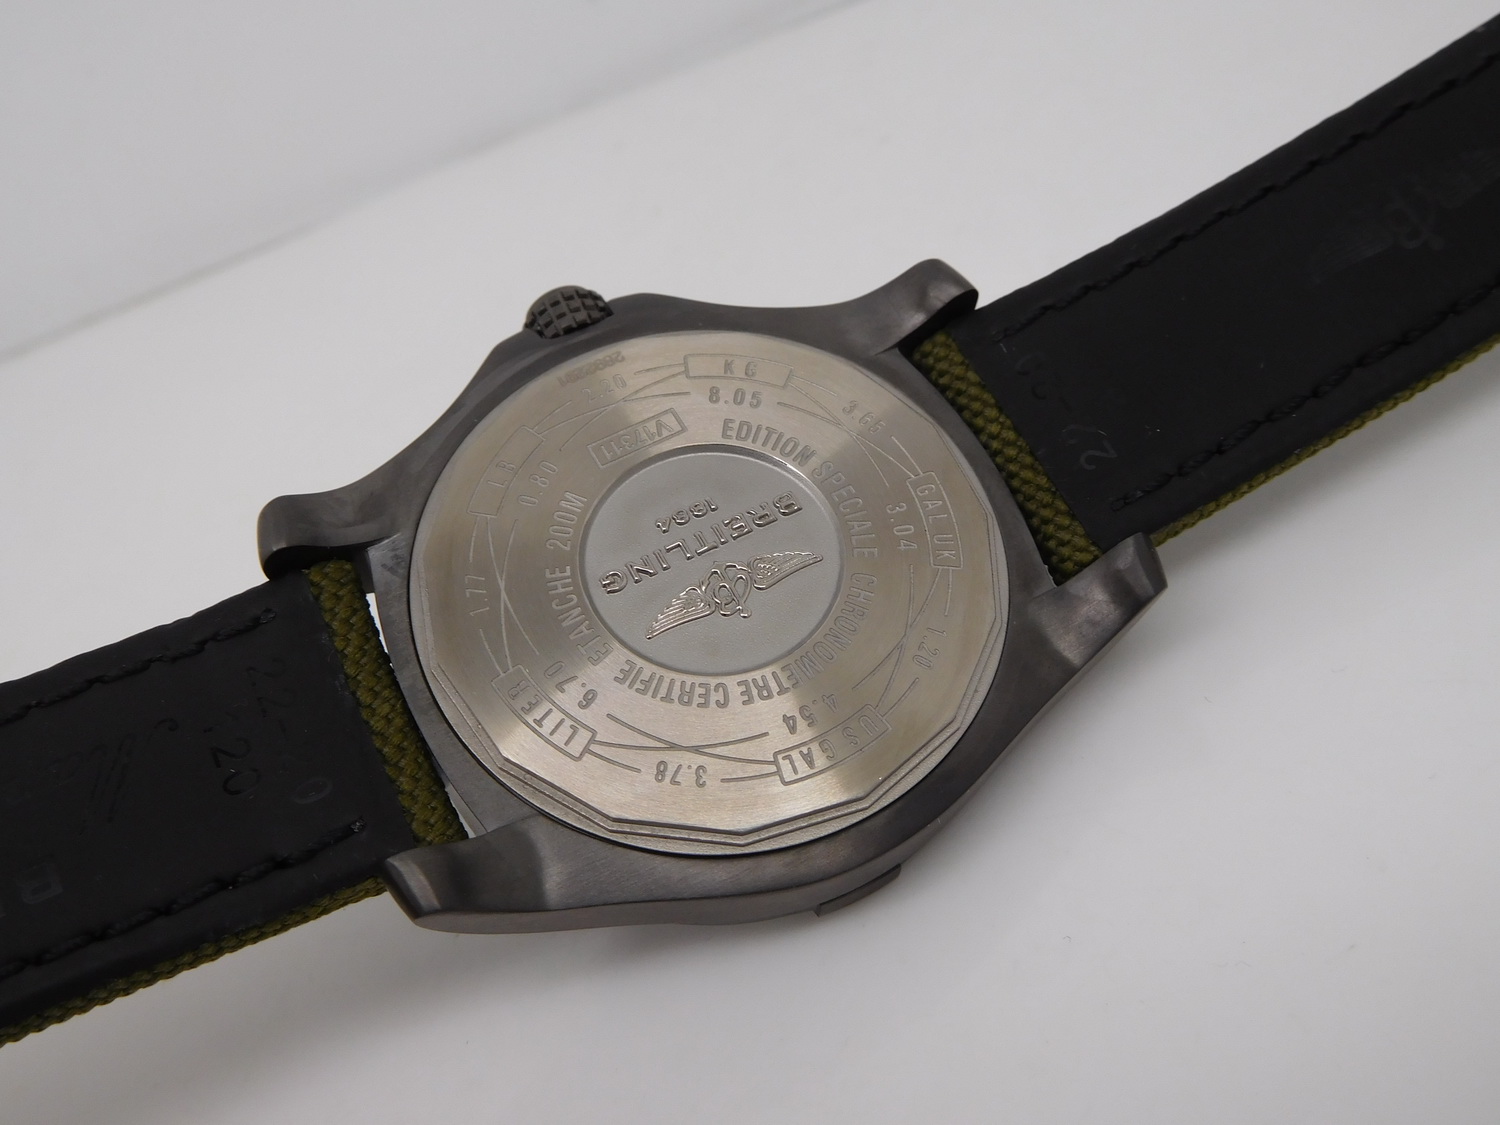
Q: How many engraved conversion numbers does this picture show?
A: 10